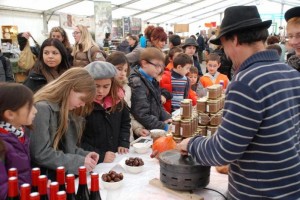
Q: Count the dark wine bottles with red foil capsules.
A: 12